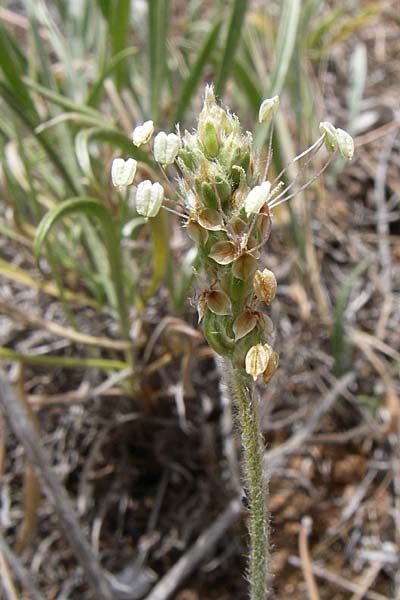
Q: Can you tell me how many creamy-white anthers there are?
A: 8